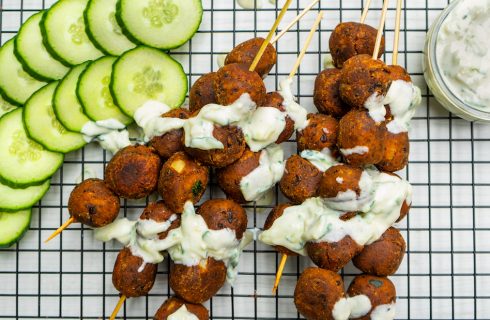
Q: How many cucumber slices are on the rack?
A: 13